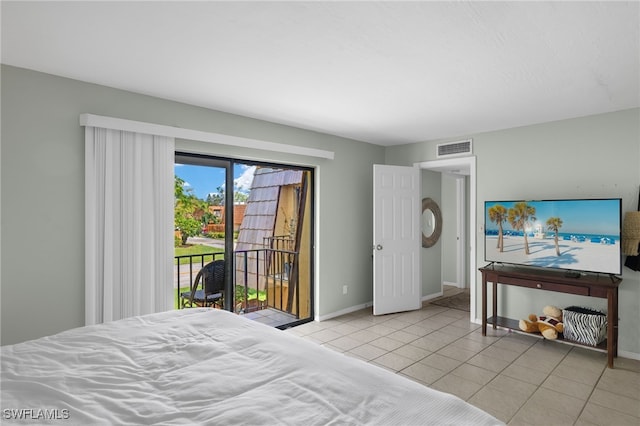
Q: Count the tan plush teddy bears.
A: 1